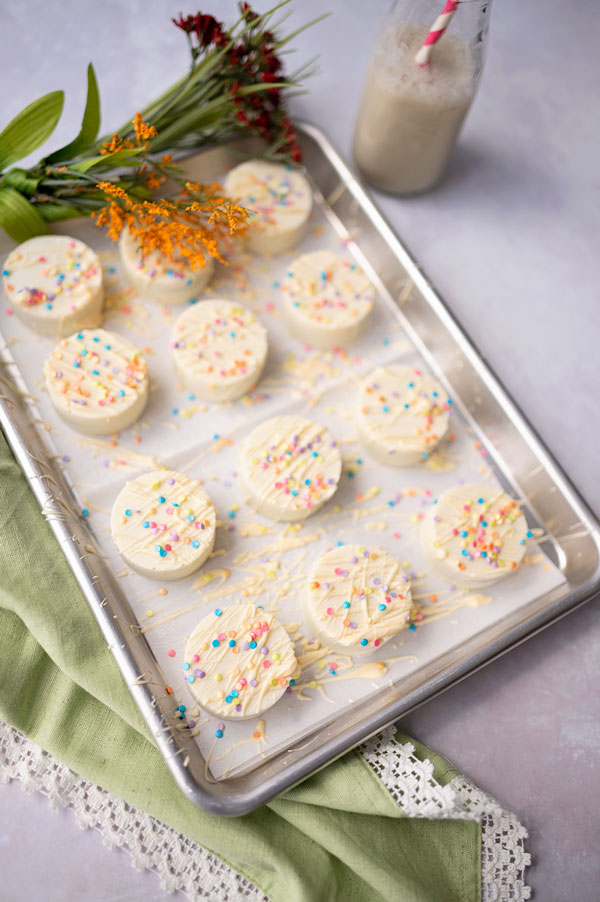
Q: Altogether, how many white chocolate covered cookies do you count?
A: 12